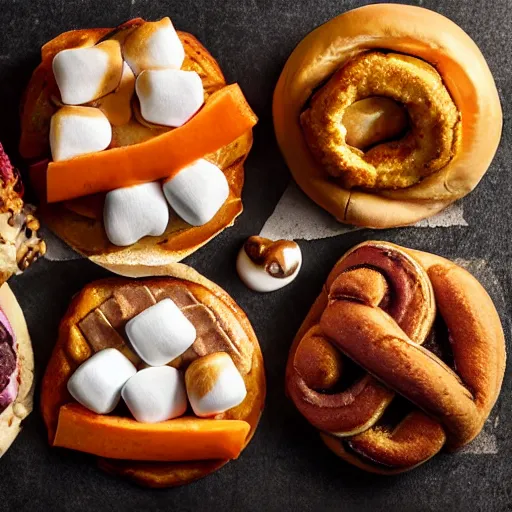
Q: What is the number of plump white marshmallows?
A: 10